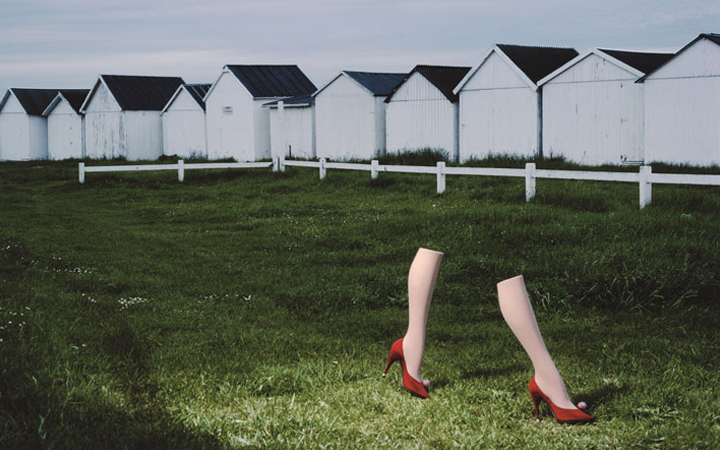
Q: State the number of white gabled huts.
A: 10